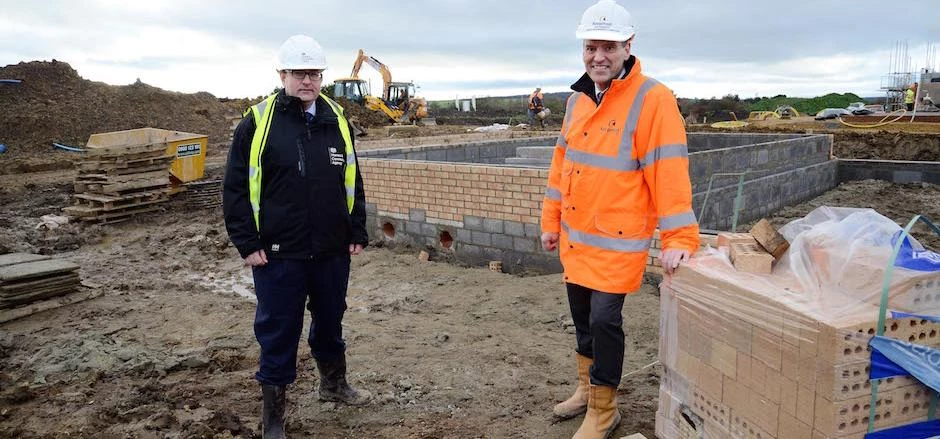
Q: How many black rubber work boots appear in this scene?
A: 2